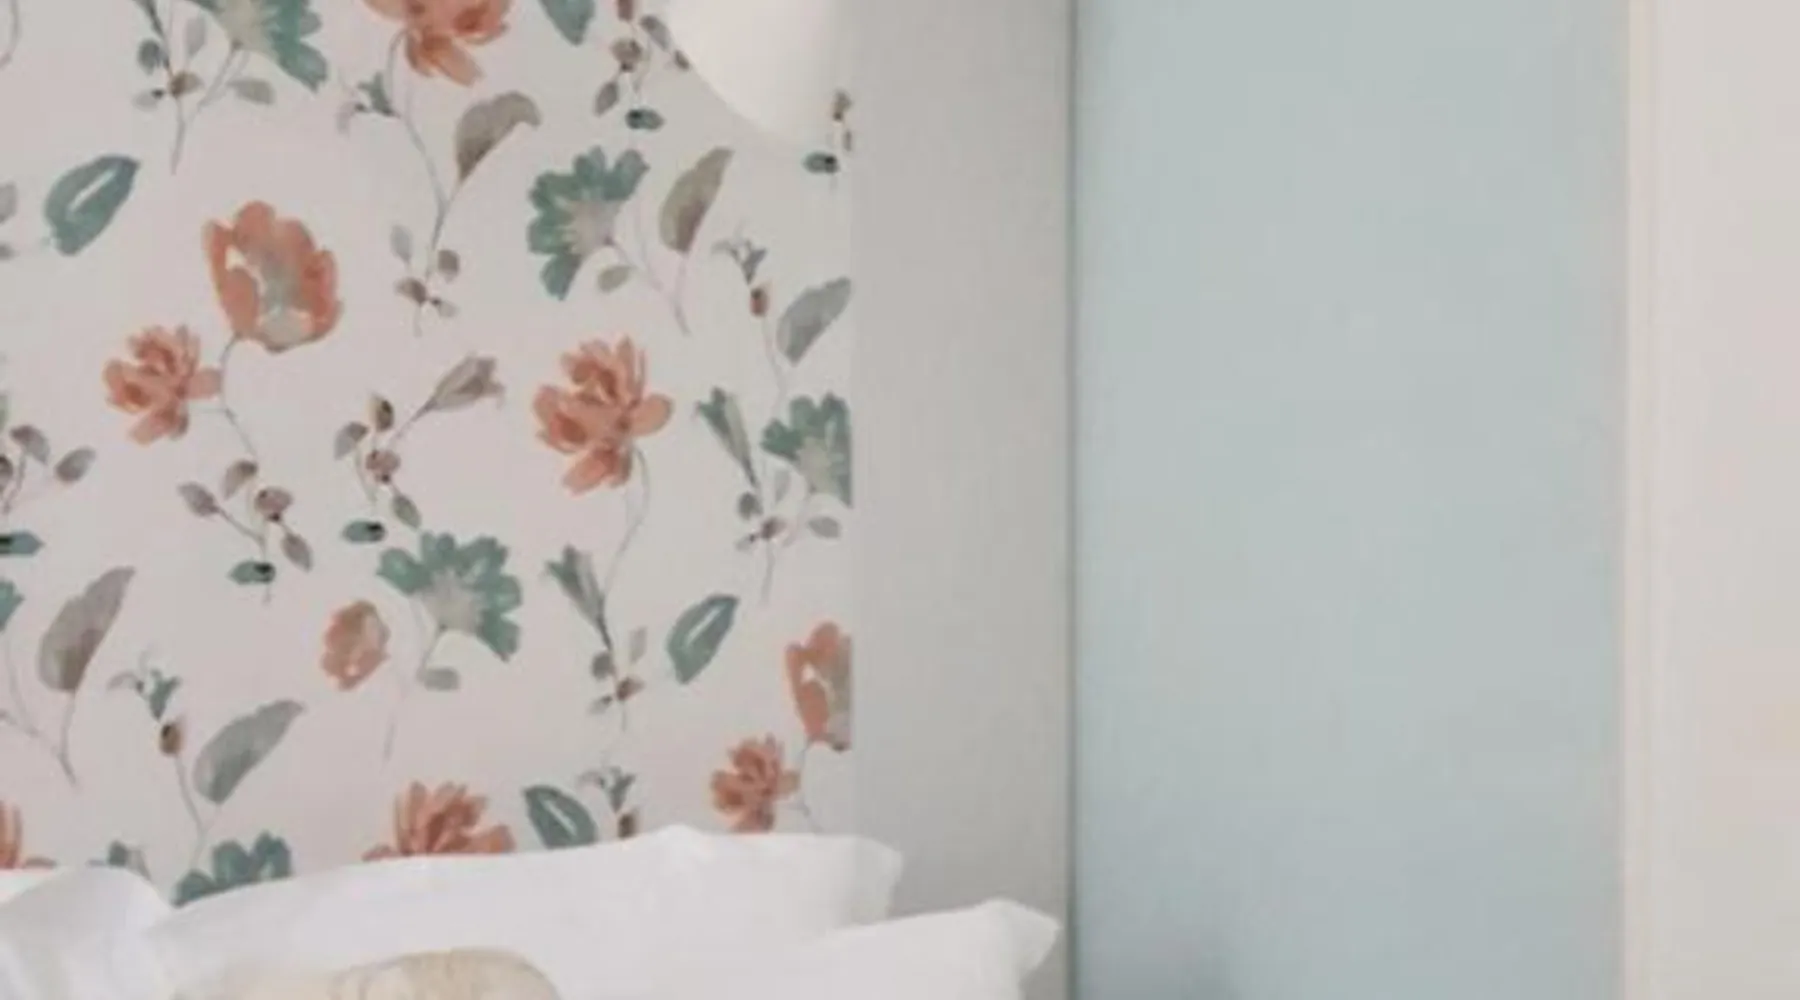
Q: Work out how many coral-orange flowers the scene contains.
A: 9